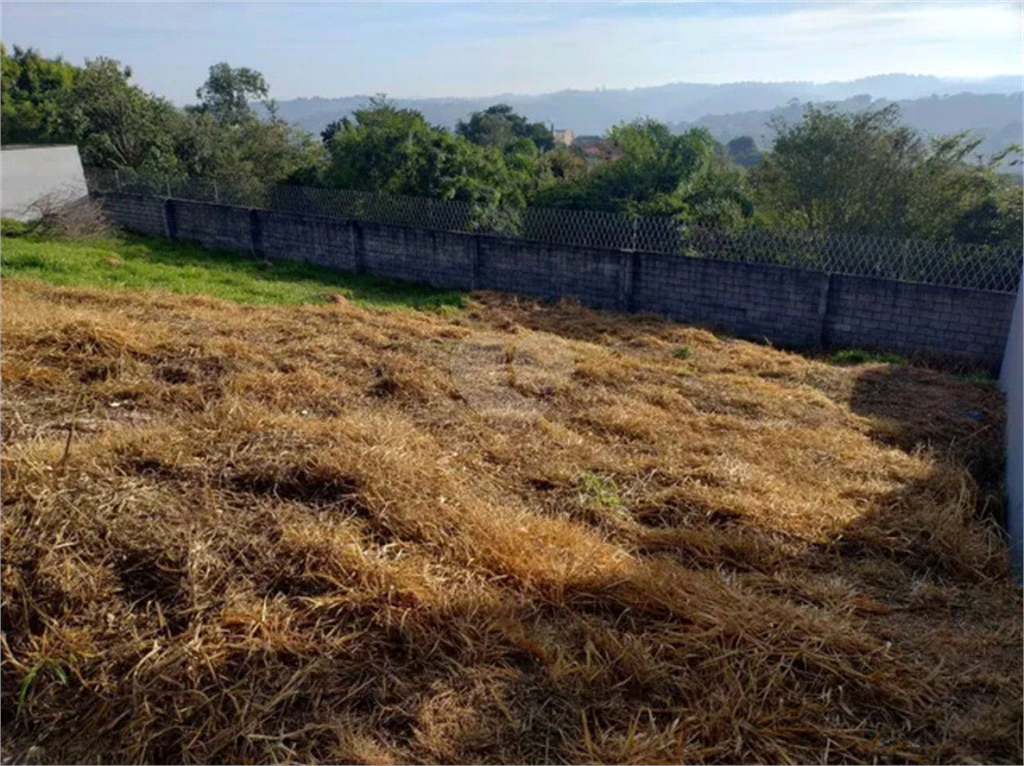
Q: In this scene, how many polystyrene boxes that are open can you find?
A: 0